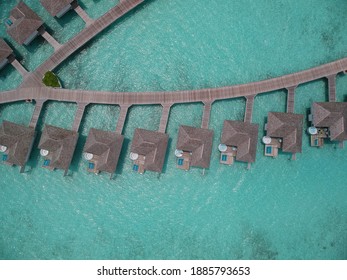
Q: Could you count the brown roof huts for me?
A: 11